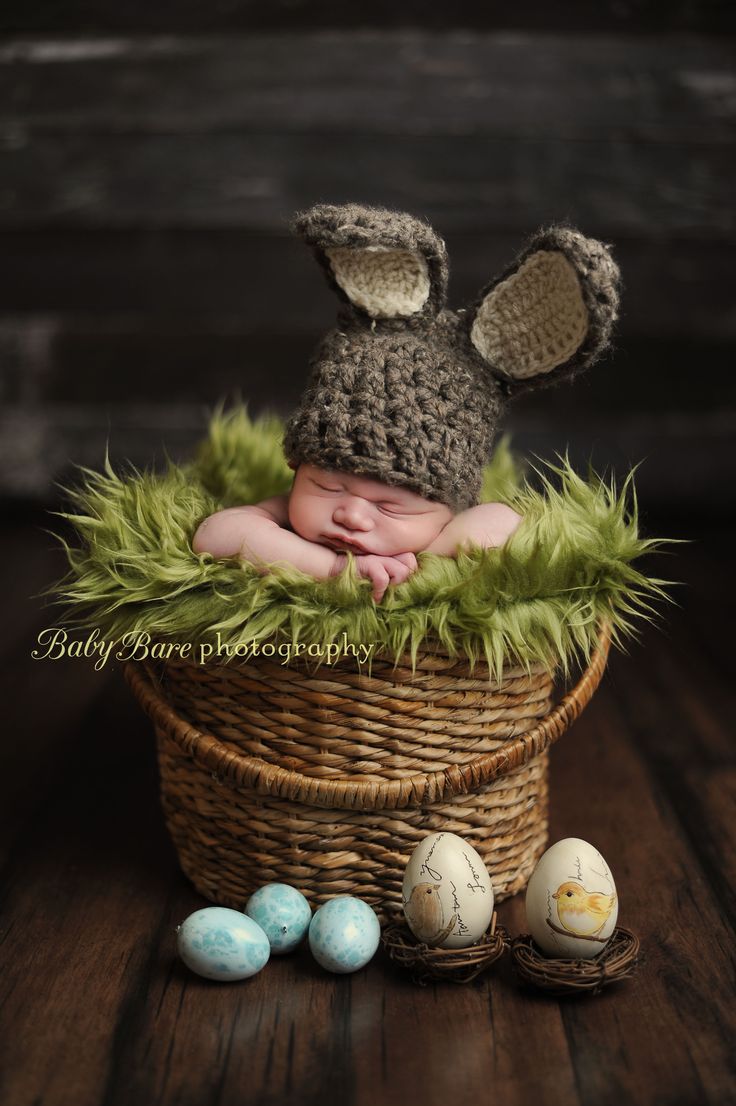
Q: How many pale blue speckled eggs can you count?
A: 3